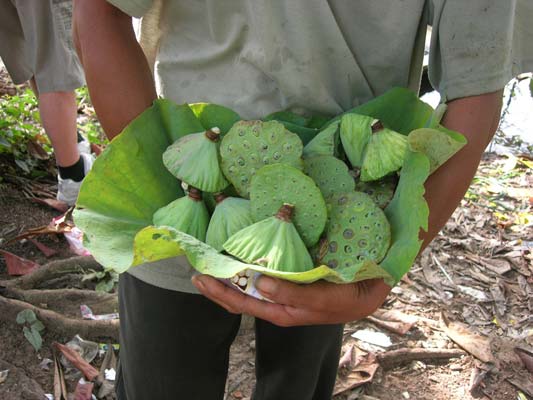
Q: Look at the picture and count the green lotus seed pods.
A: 12